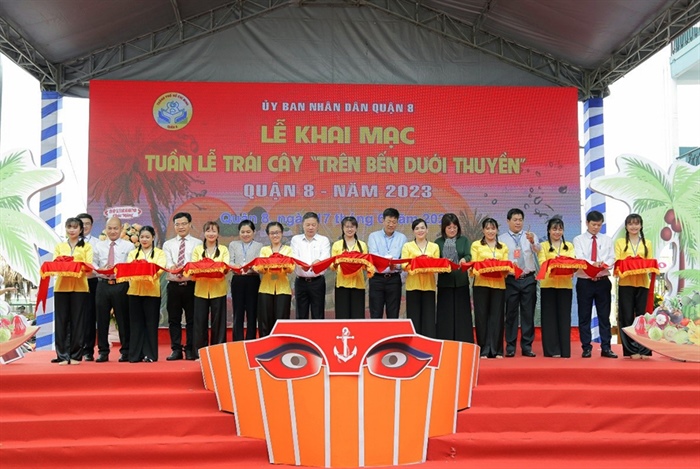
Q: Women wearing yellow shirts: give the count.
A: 9